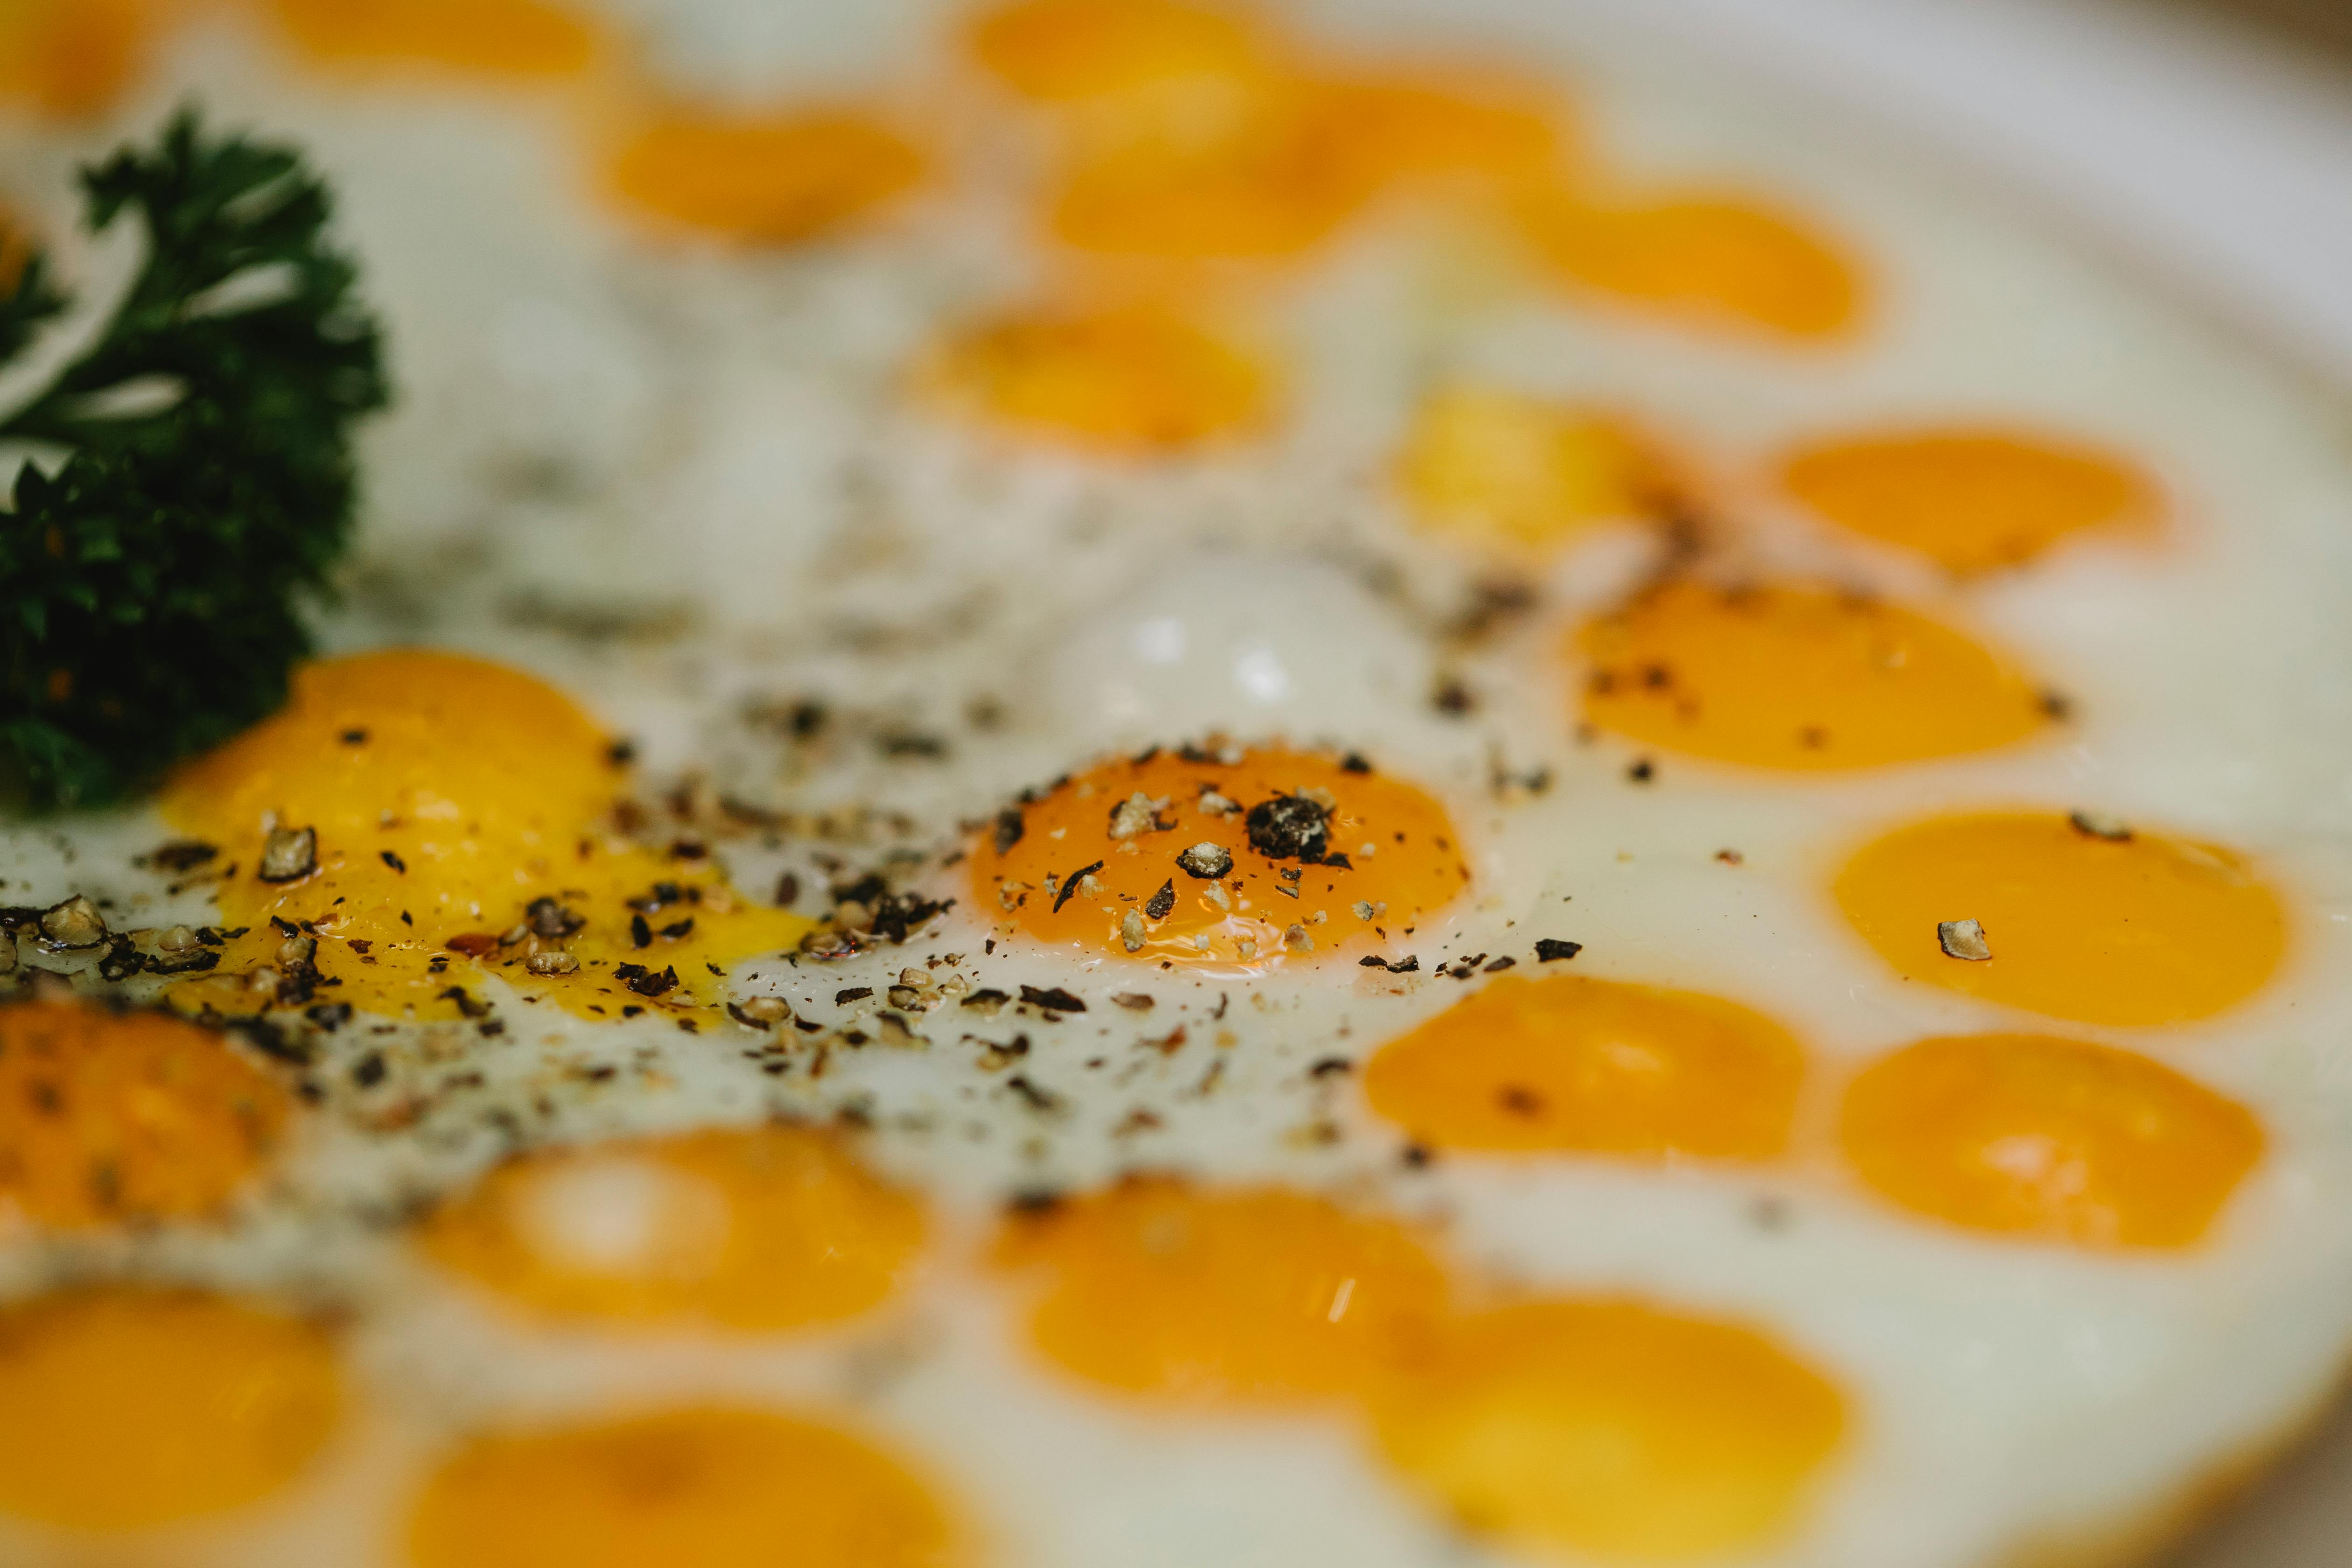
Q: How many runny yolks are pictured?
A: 1